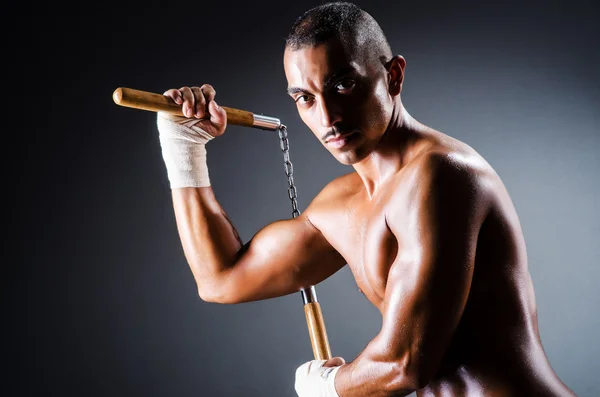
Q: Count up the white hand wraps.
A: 2